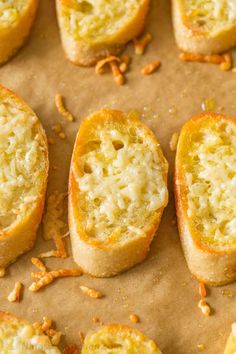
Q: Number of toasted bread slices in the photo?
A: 9